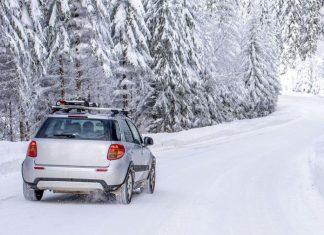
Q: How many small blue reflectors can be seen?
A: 0